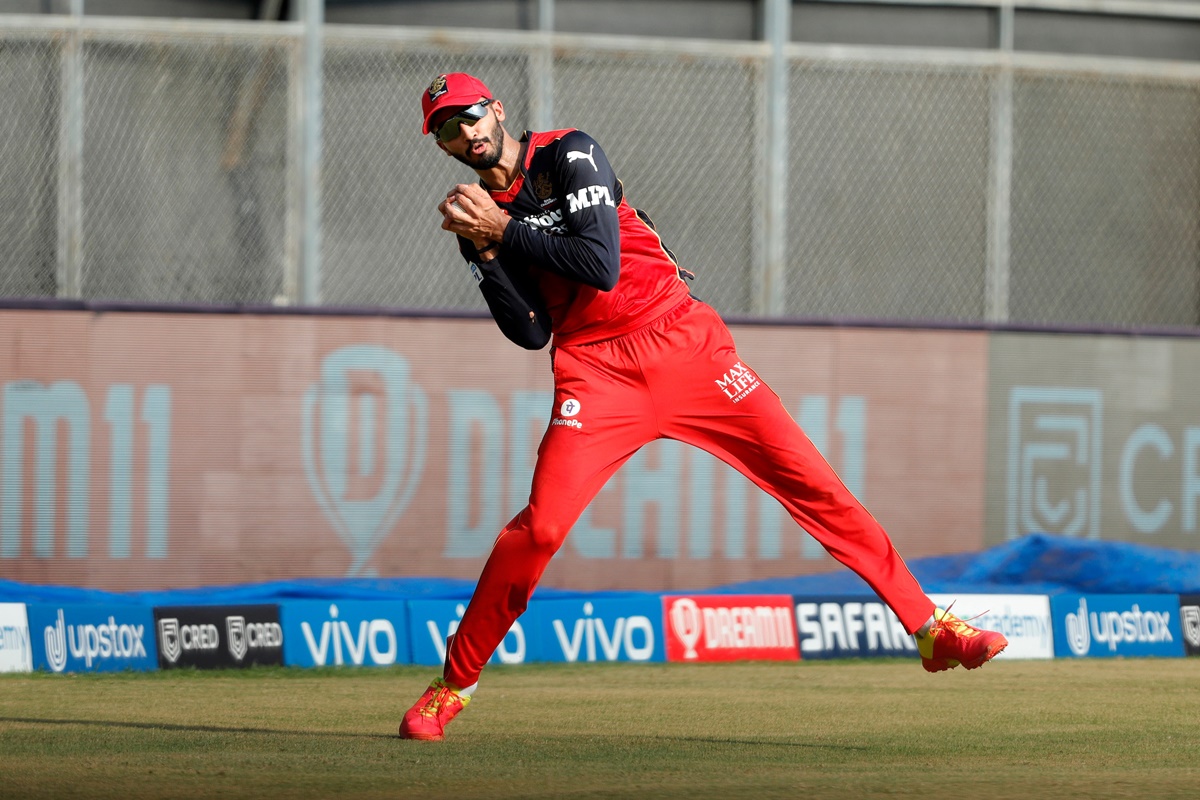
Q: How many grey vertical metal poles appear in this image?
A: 5